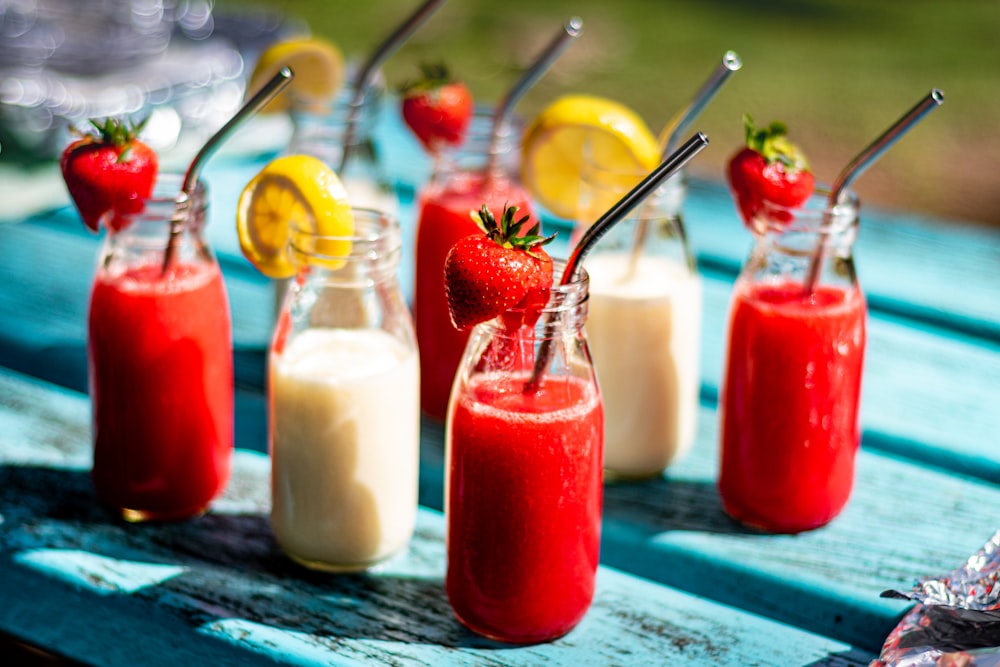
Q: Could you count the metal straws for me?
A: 6